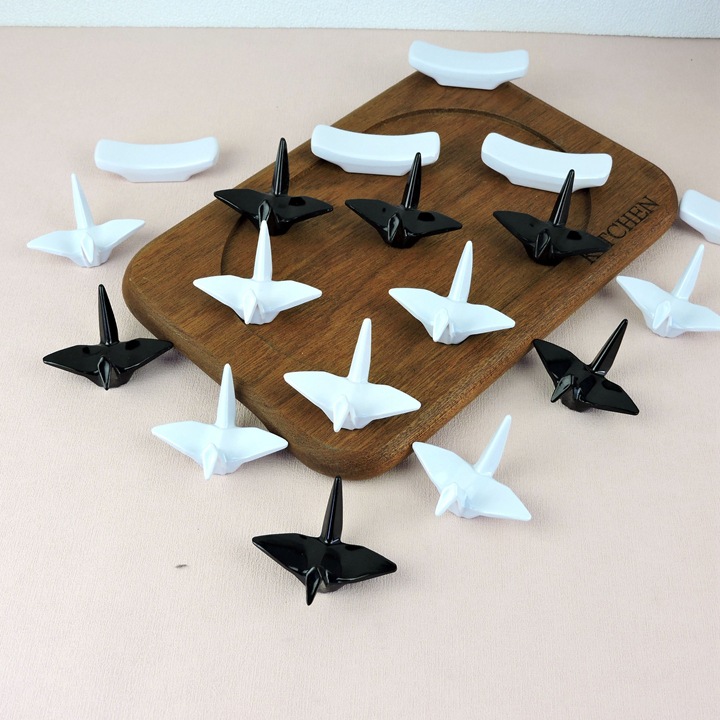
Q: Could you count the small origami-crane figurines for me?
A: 13